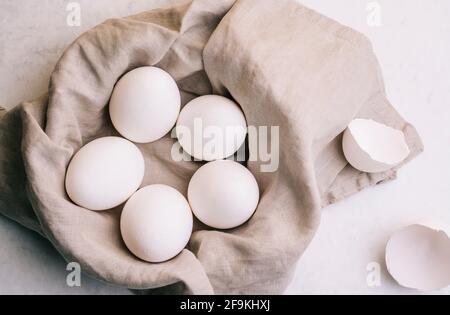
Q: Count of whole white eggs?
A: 5